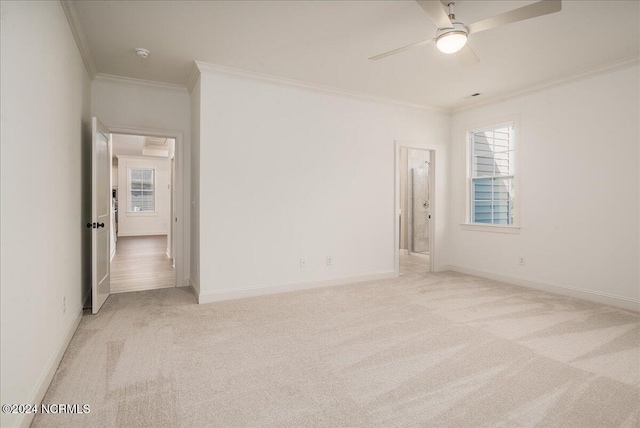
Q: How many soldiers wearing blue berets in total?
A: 0